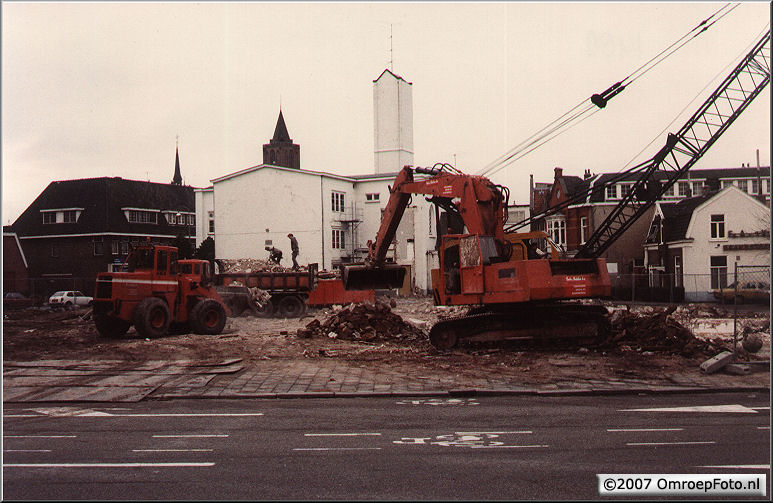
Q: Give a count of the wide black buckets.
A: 1